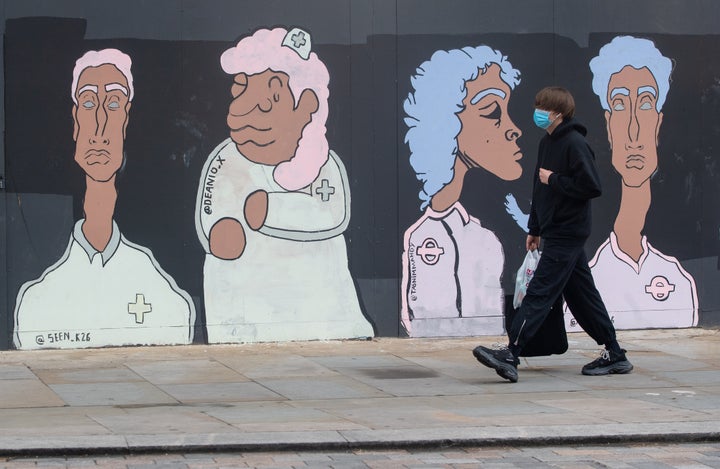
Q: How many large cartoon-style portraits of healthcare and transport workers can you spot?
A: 4